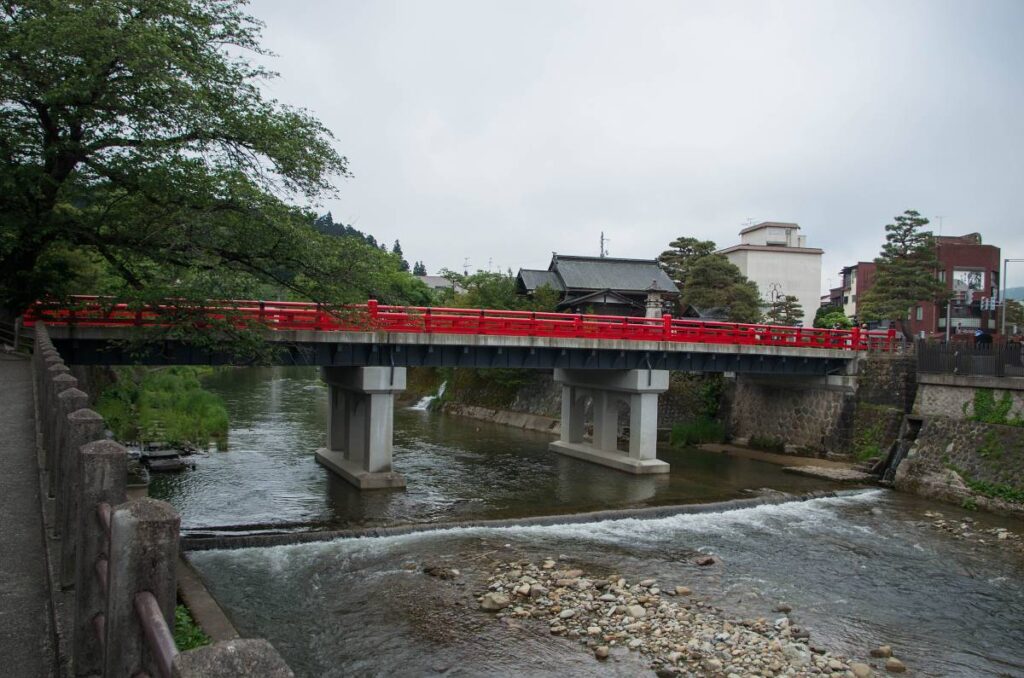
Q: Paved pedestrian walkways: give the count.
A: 1